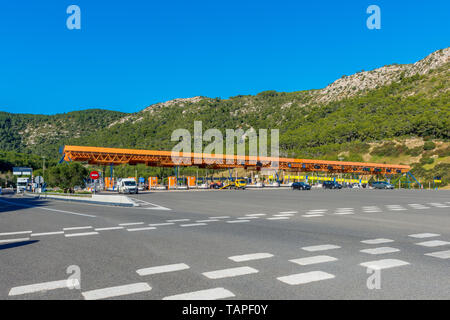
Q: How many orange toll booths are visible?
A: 5